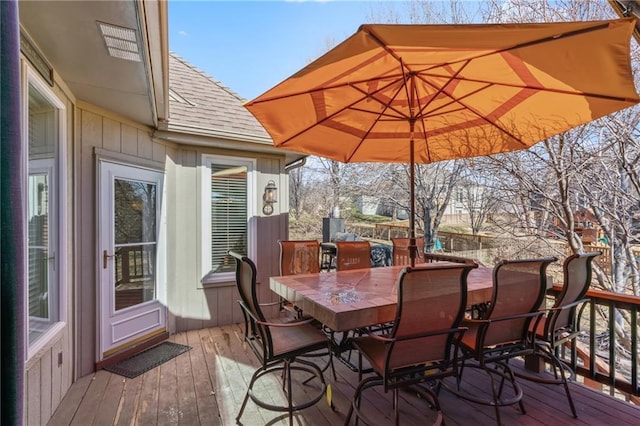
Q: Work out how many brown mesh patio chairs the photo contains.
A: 7